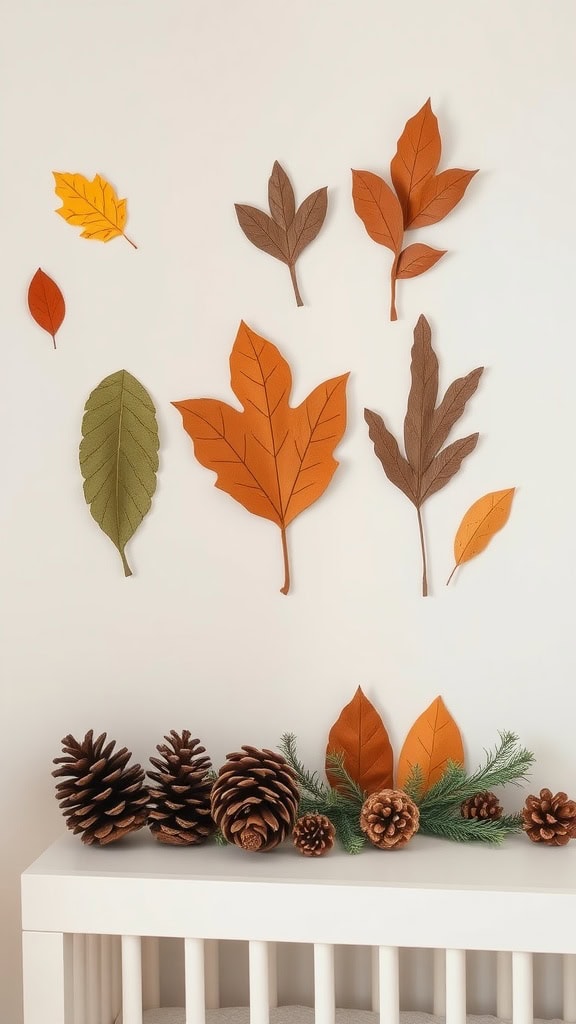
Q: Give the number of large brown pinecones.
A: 3